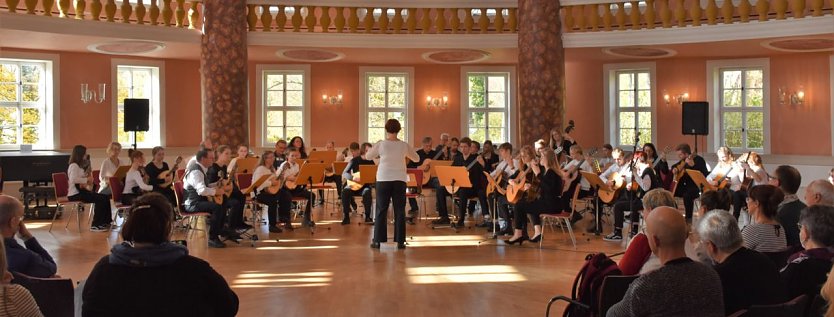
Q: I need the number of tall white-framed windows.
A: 7